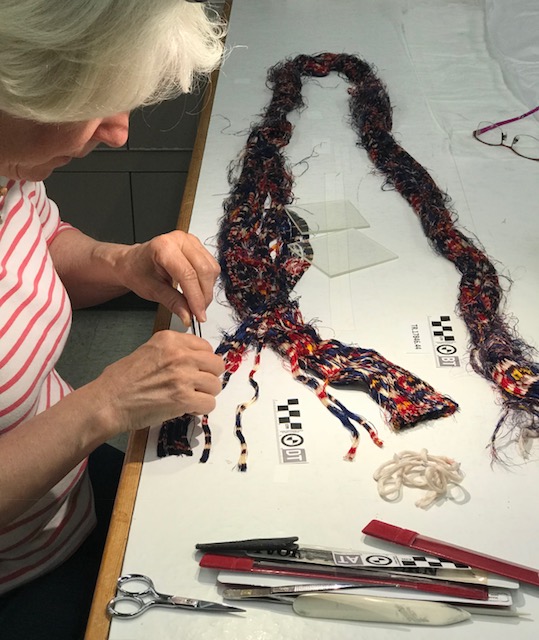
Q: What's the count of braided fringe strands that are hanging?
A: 4